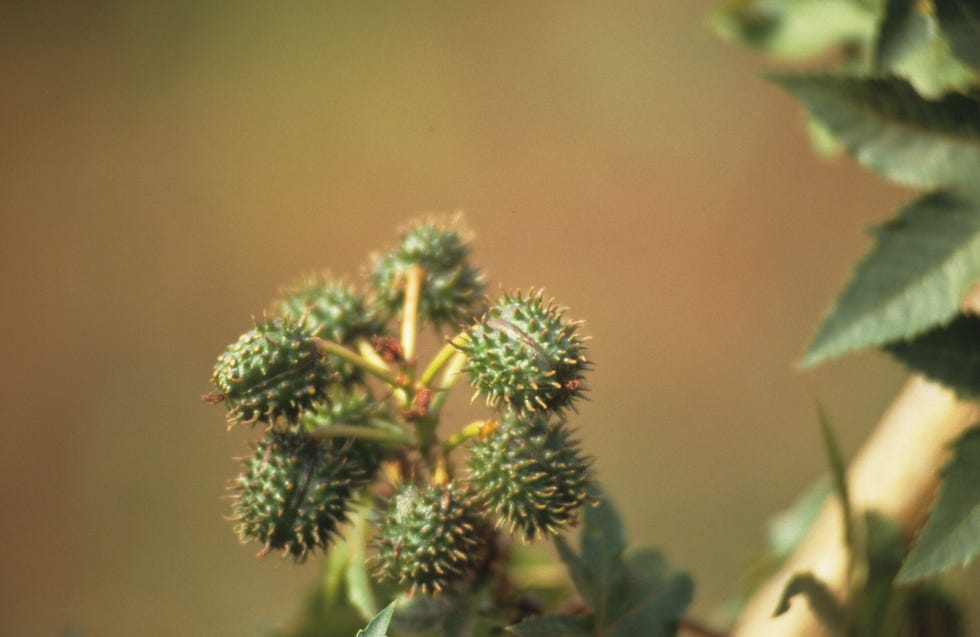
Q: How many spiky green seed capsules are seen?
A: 8